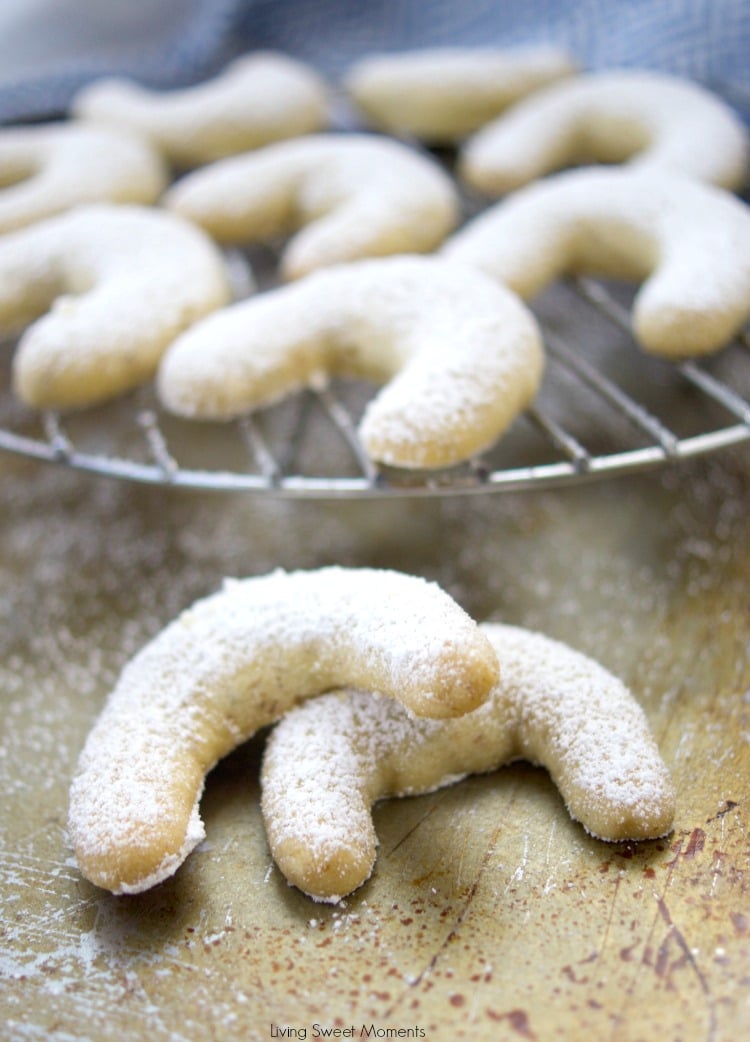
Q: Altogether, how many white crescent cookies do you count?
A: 10